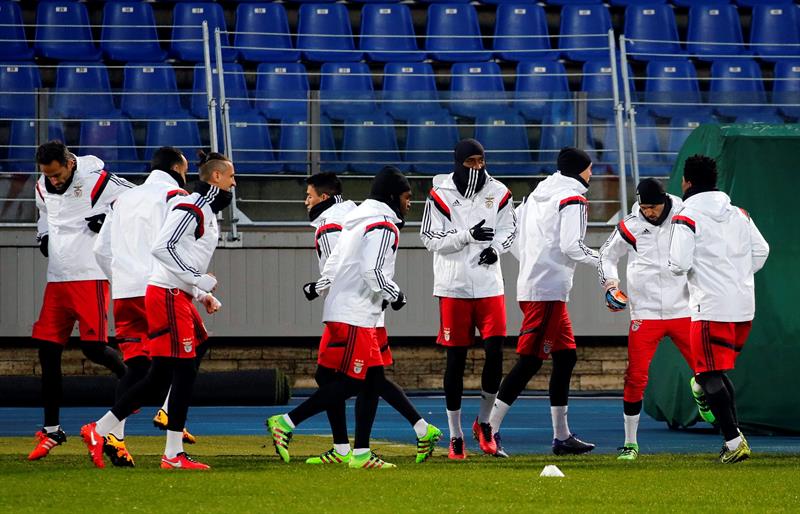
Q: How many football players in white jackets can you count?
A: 9